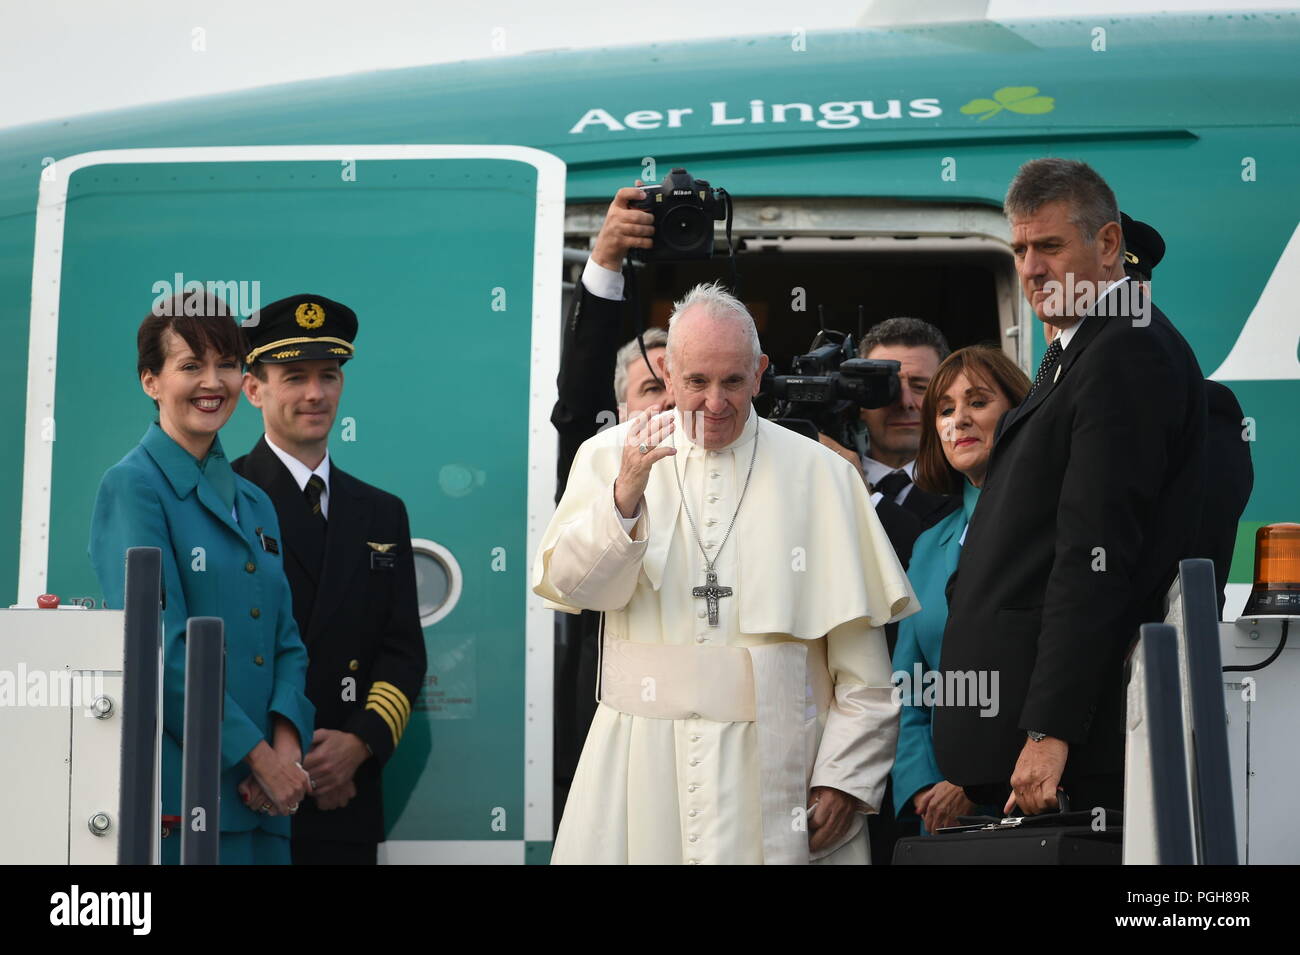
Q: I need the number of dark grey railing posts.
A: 4